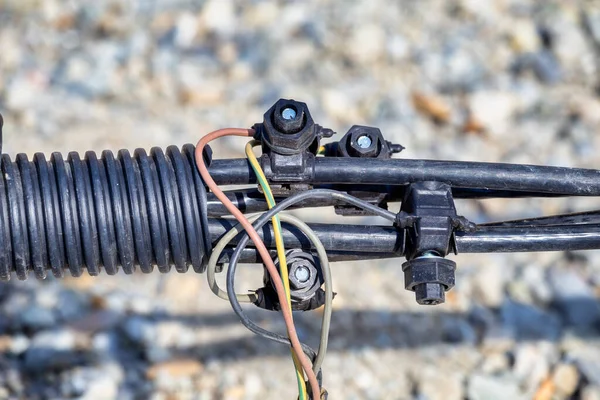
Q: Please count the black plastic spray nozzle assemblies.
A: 4